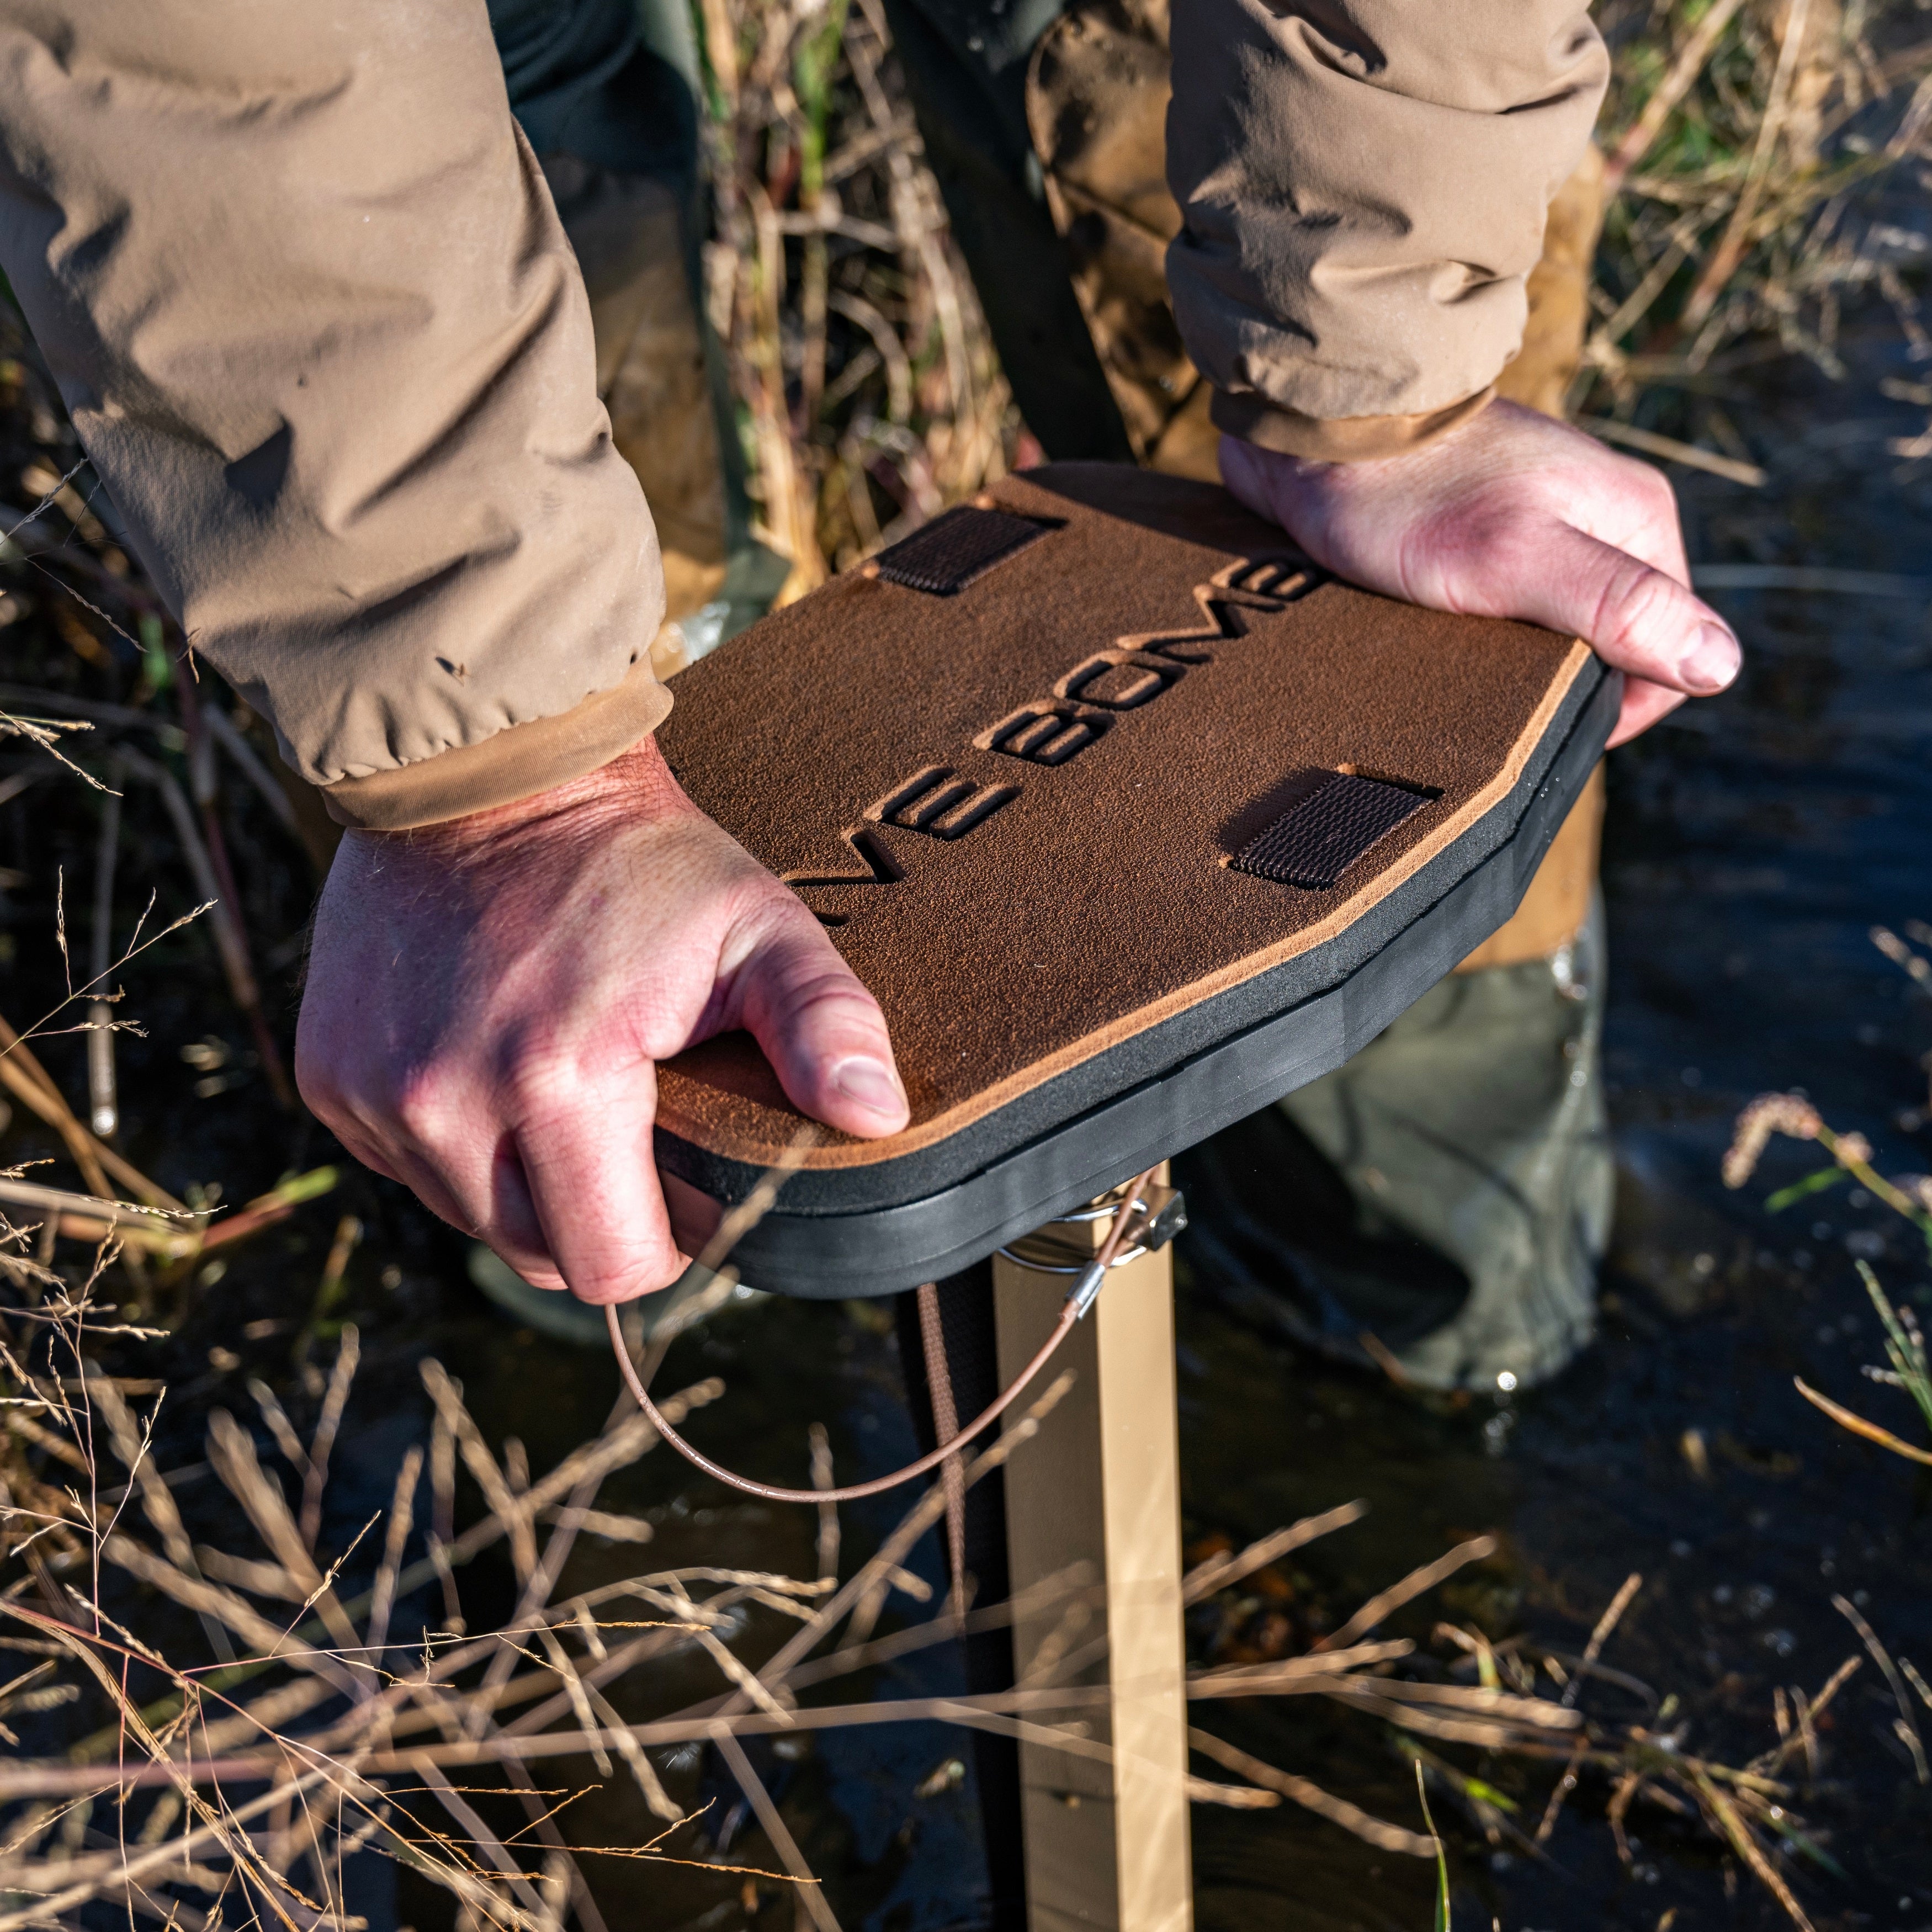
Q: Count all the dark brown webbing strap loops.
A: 2